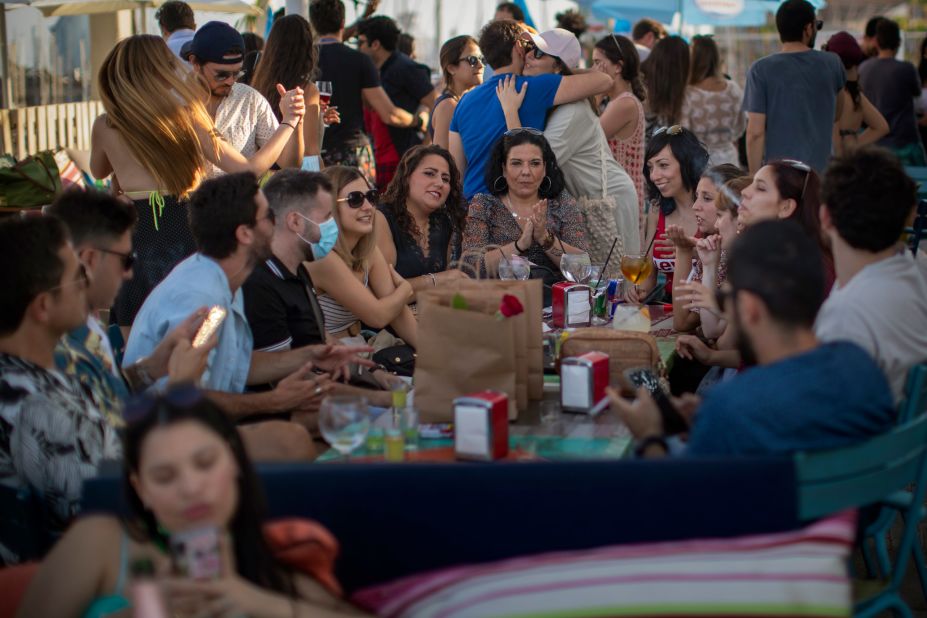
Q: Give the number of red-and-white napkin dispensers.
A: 3